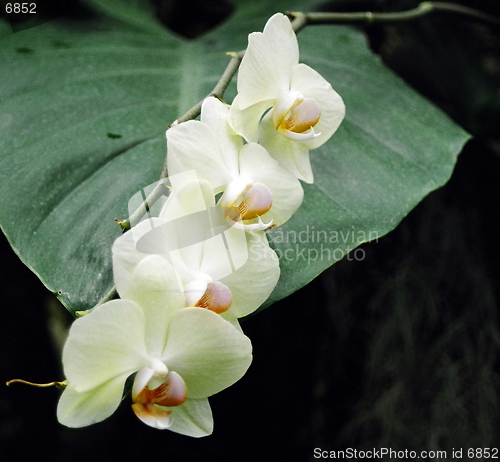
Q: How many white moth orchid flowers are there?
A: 4